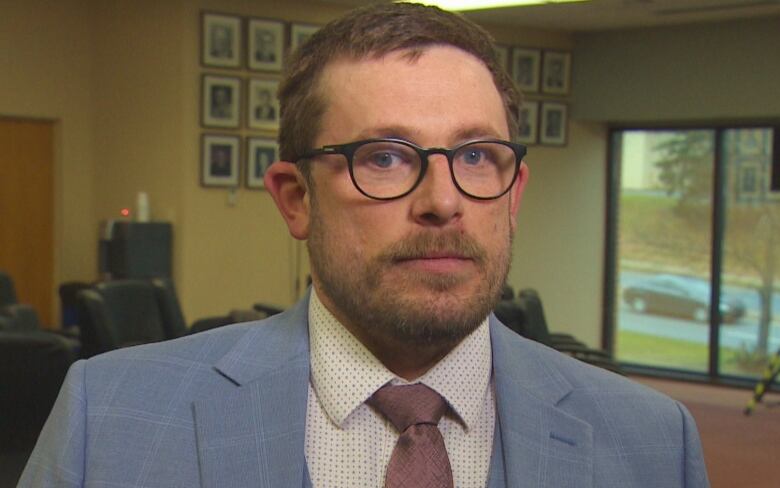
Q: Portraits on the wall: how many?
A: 12